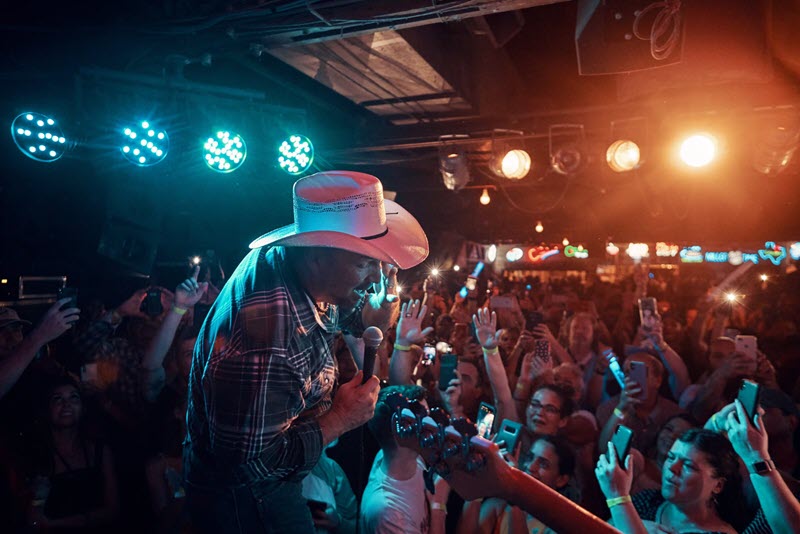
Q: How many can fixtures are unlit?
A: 3